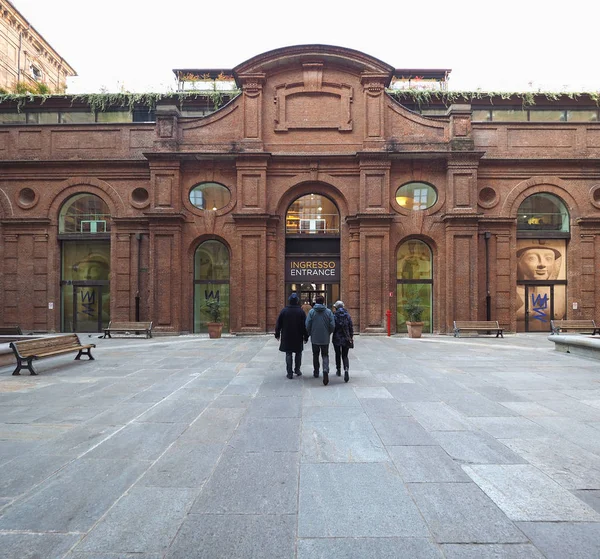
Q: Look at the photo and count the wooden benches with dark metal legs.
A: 5